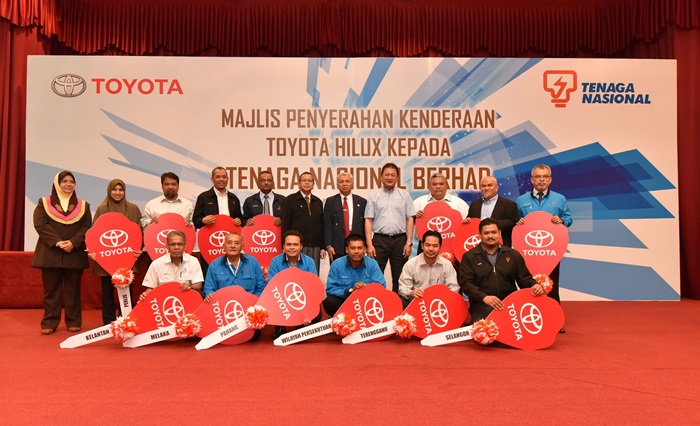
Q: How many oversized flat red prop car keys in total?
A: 13